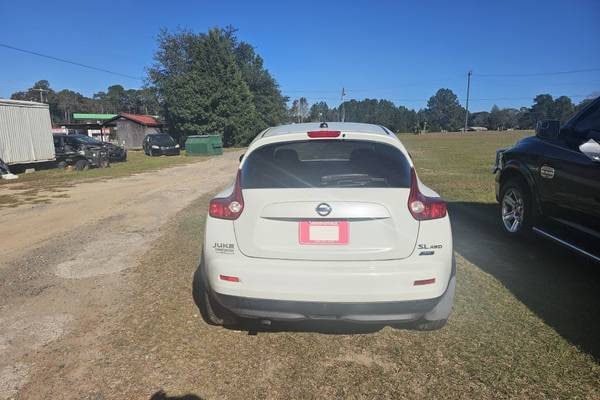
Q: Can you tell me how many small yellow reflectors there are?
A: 0